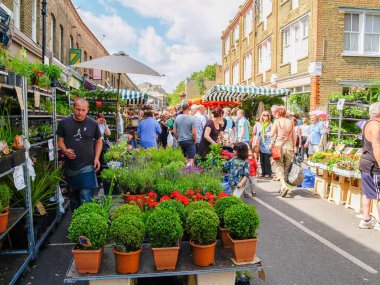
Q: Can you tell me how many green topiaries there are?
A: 10